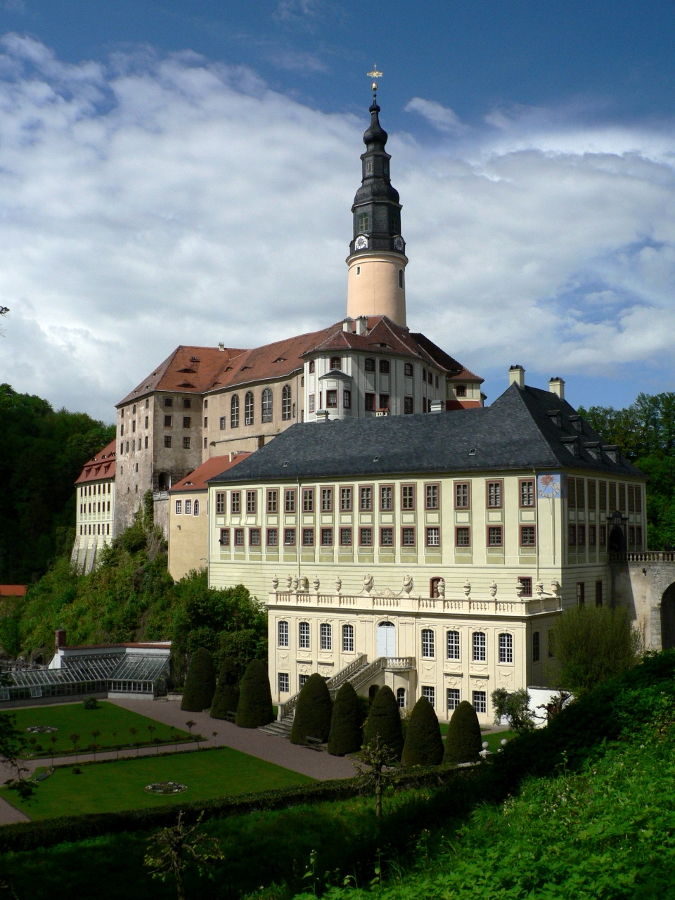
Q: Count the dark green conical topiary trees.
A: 8